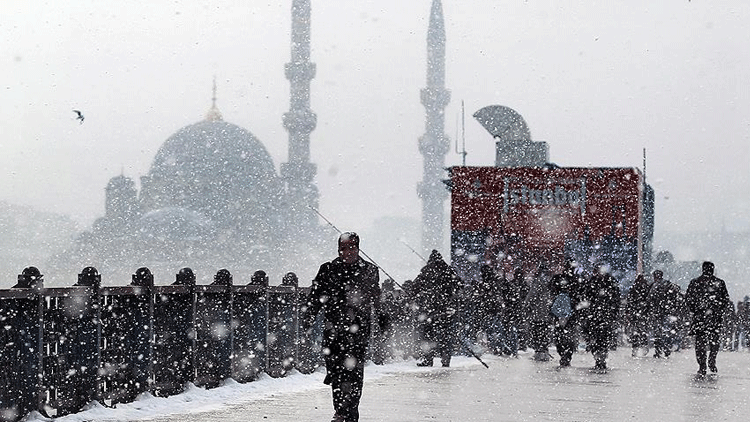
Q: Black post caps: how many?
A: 7